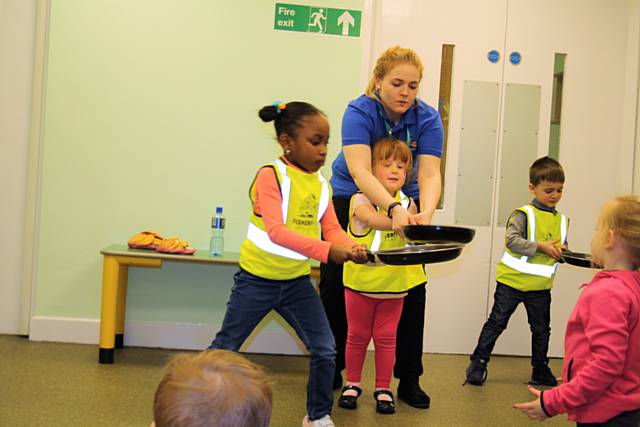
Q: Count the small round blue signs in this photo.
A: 2